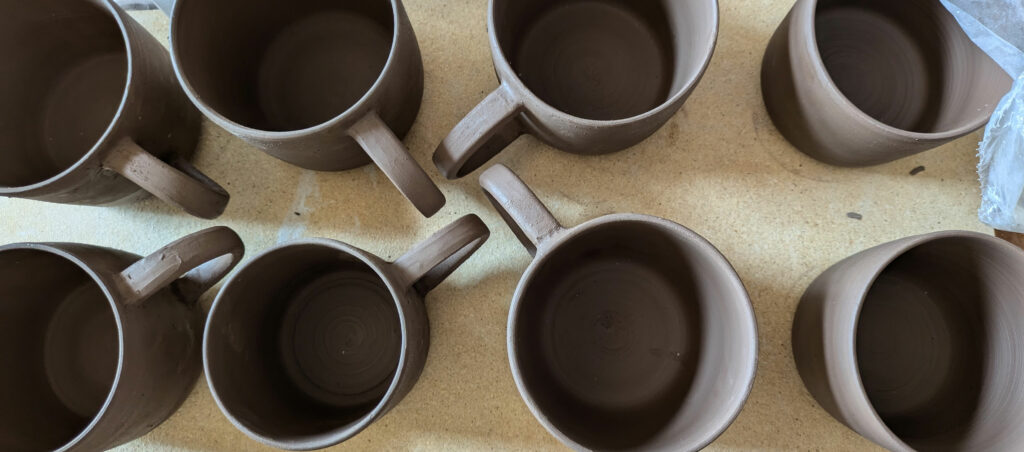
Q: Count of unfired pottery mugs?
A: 8